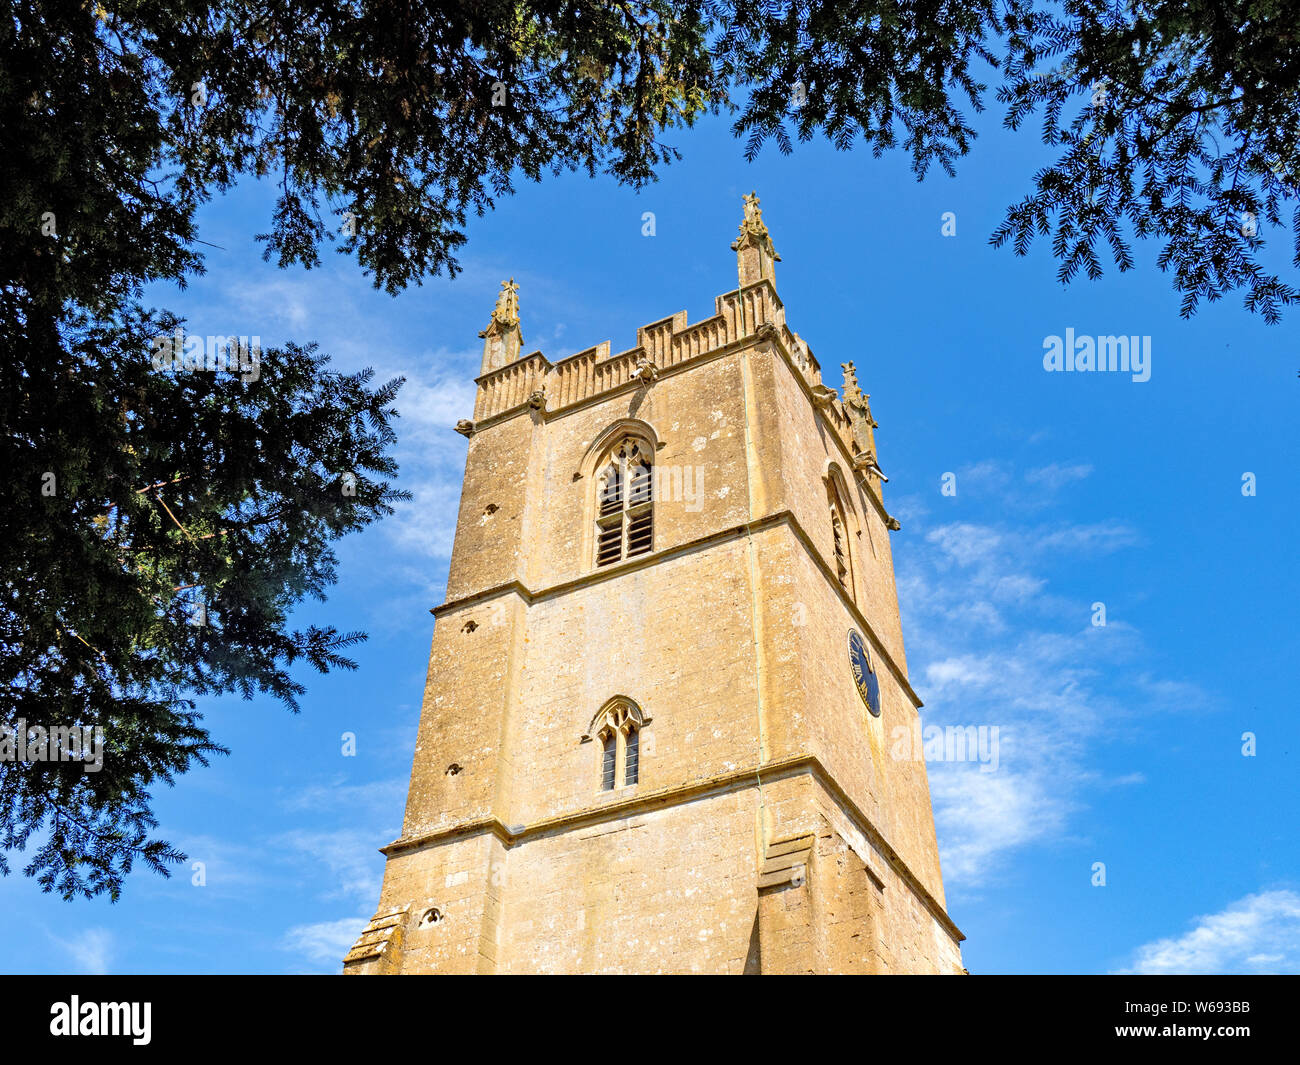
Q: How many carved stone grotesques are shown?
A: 7